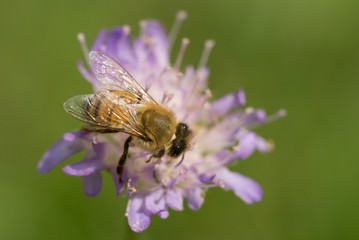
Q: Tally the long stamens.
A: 5